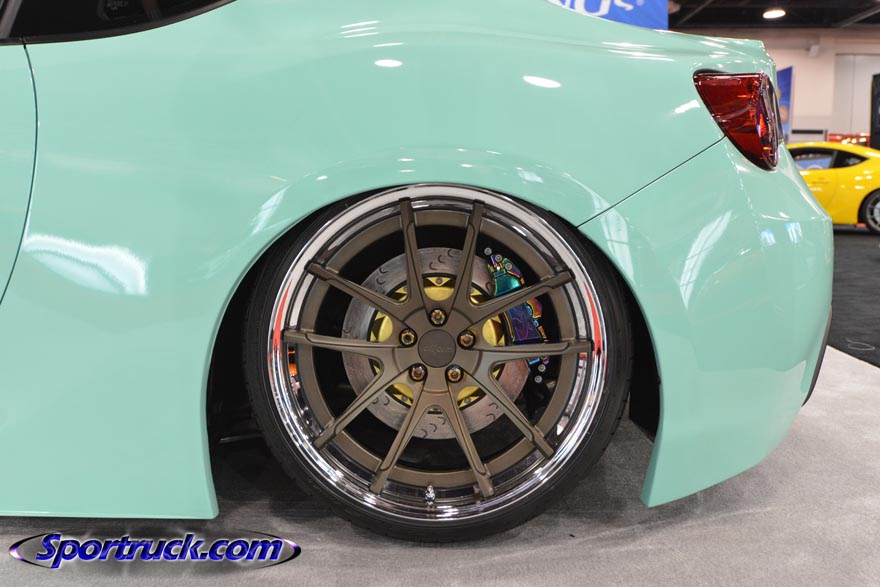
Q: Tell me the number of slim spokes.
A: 10